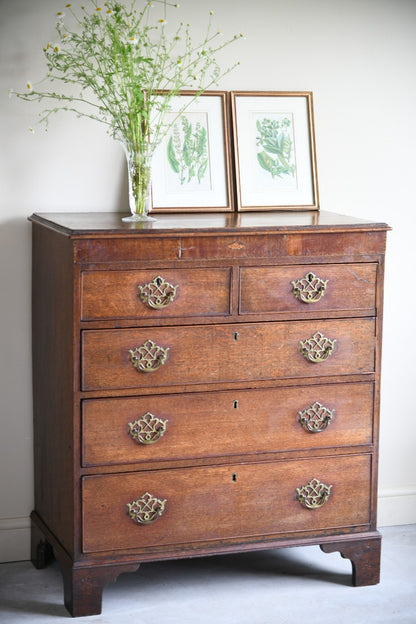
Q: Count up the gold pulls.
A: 8